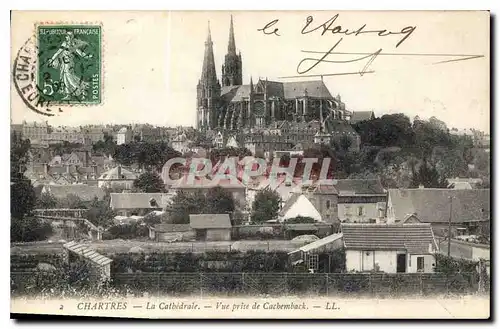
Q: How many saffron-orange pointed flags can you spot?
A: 0